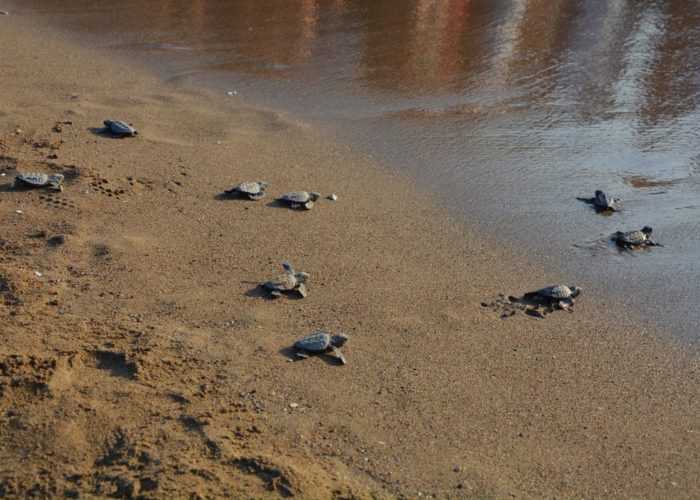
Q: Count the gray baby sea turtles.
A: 9